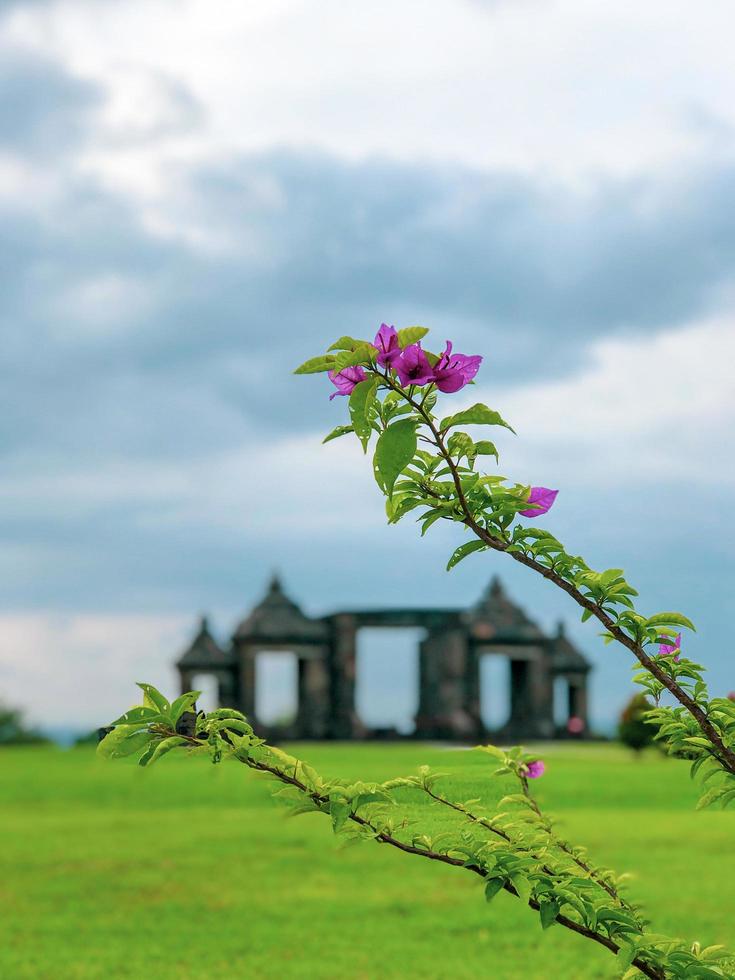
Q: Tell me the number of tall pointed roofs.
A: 4